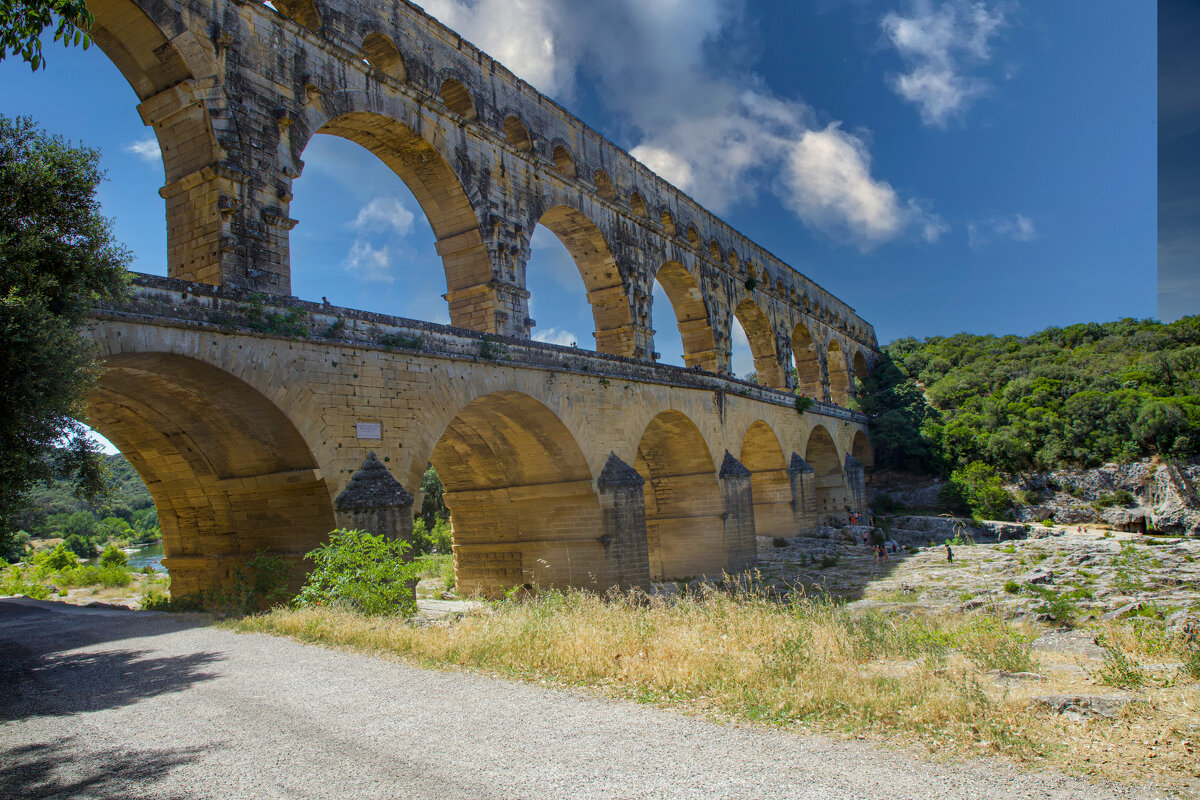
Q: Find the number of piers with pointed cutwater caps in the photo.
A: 5